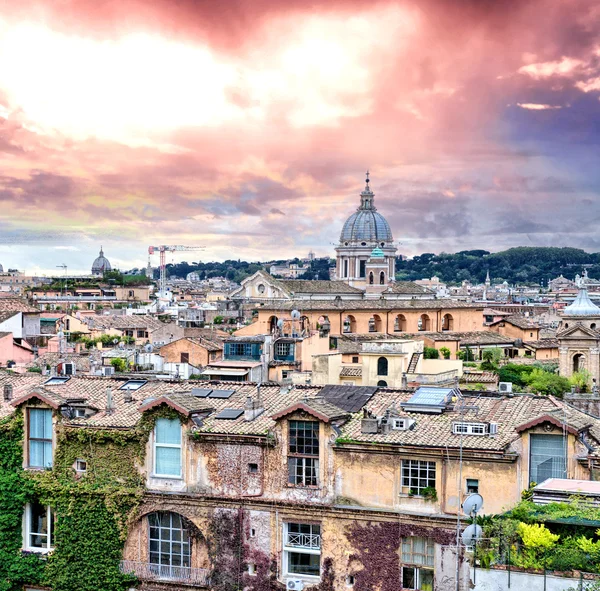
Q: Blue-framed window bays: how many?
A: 2